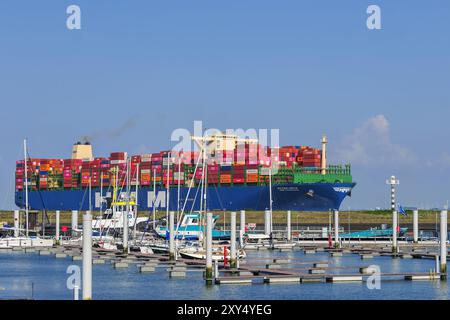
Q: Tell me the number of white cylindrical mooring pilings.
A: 15